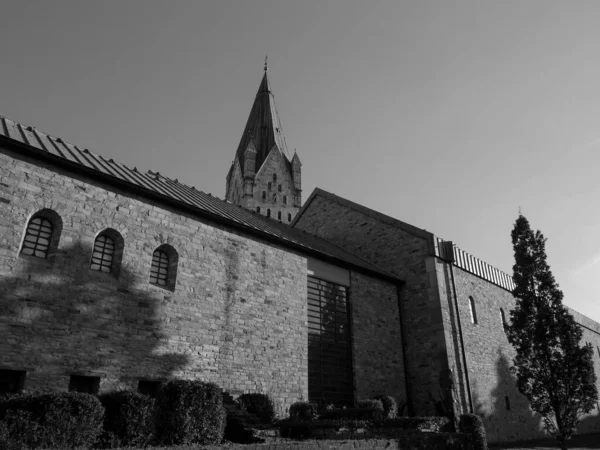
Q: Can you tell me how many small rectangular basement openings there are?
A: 3